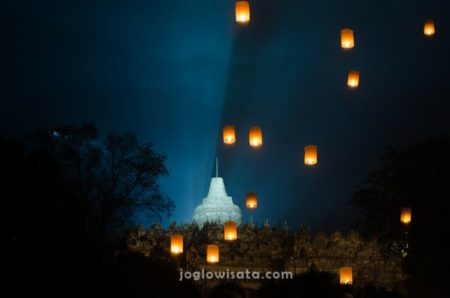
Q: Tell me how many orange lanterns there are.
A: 13